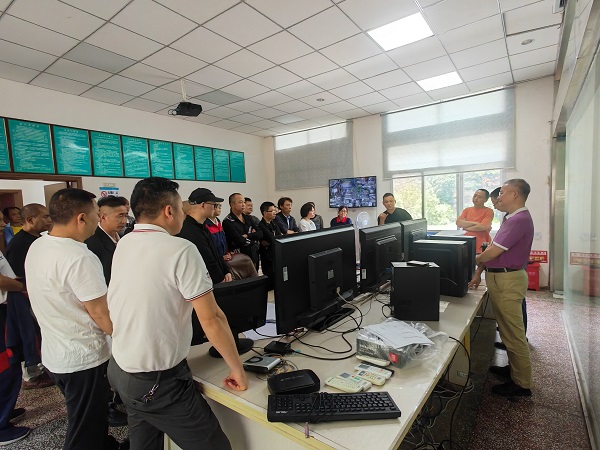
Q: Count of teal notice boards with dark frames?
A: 10